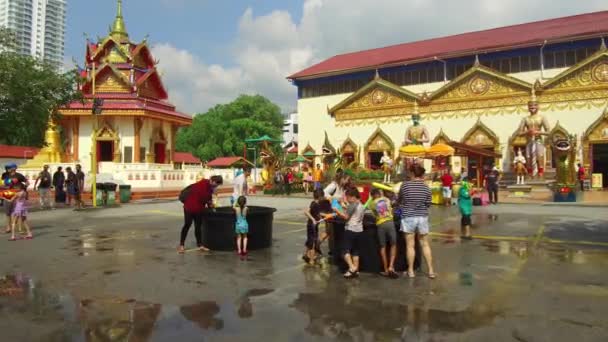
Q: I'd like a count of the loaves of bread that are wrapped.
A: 0